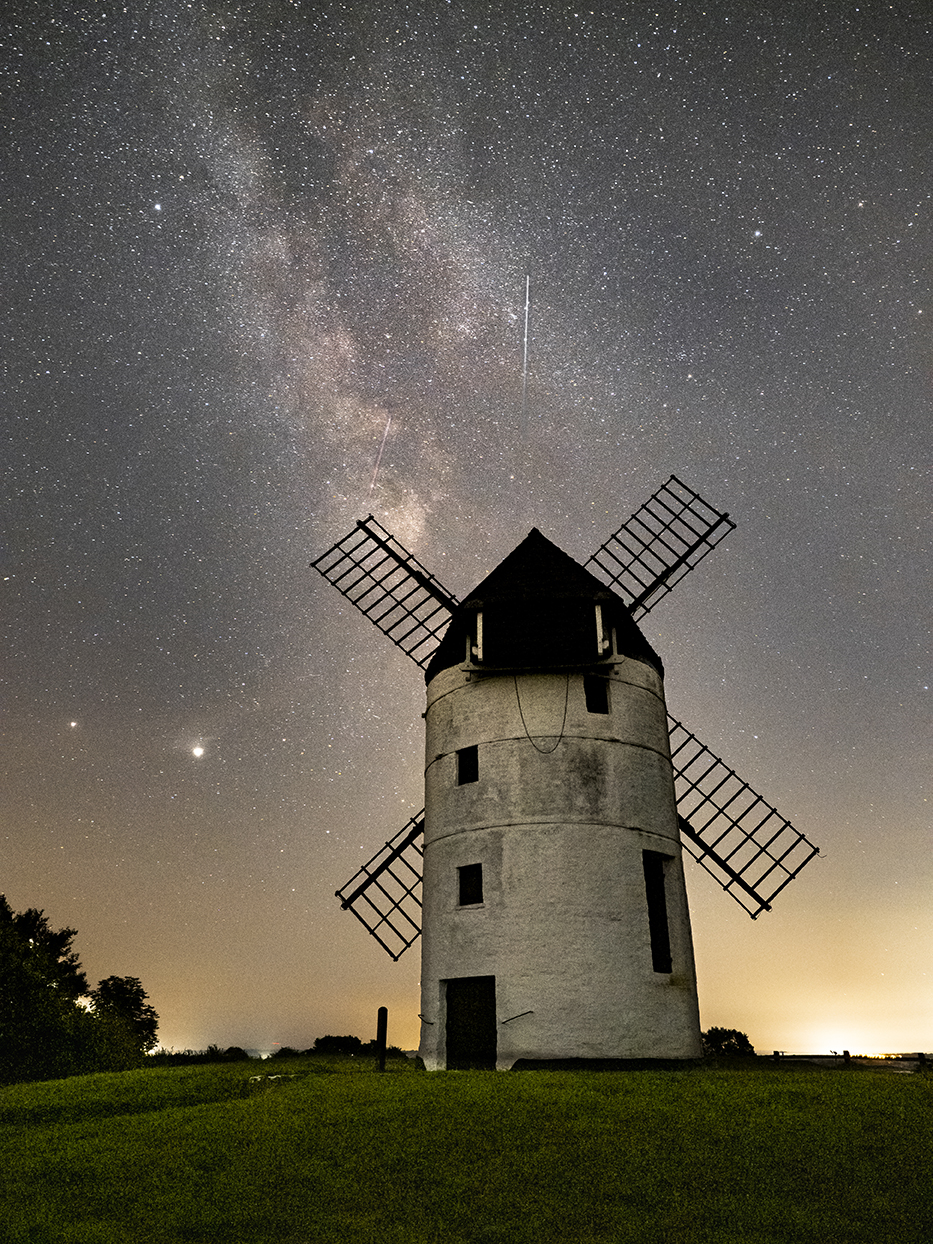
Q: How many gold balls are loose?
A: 0